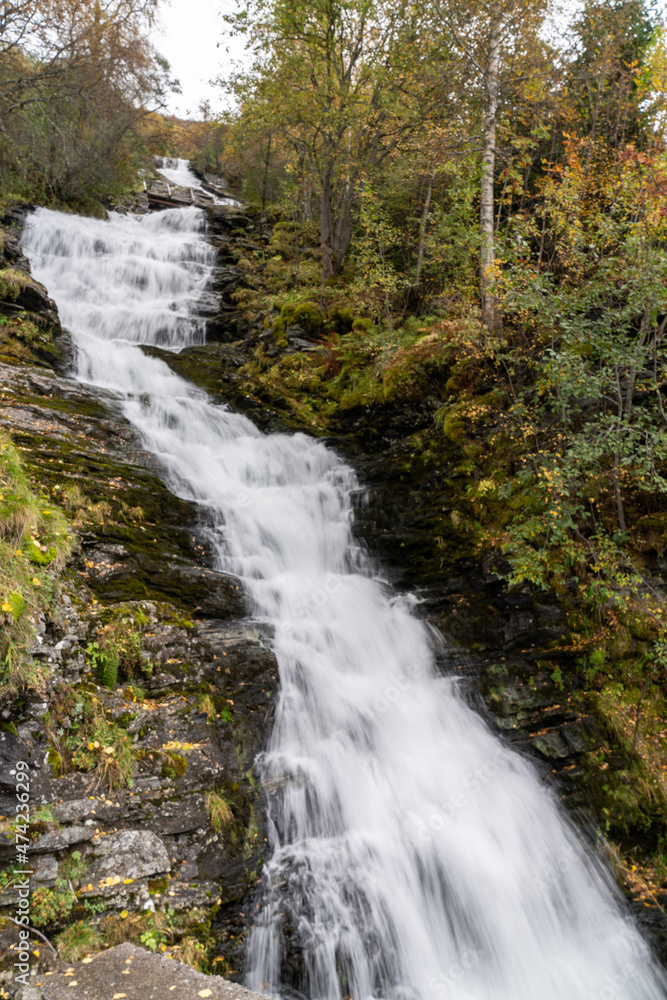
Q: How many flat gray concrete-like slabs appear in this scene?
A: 1